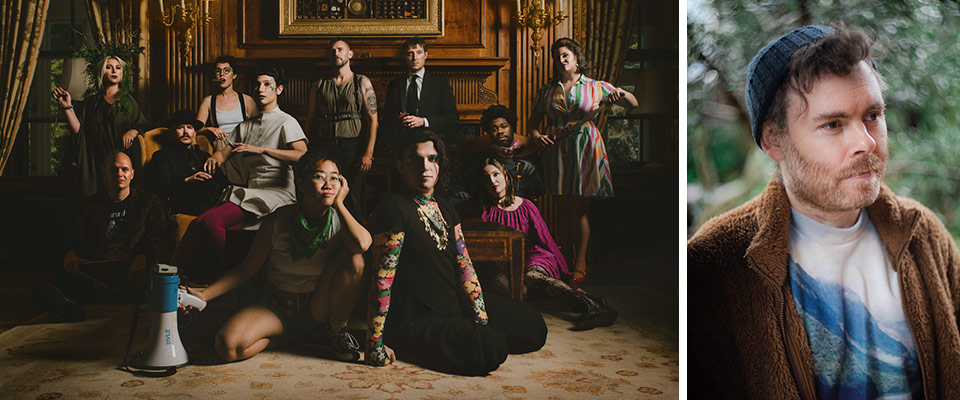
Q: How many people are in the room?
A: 12